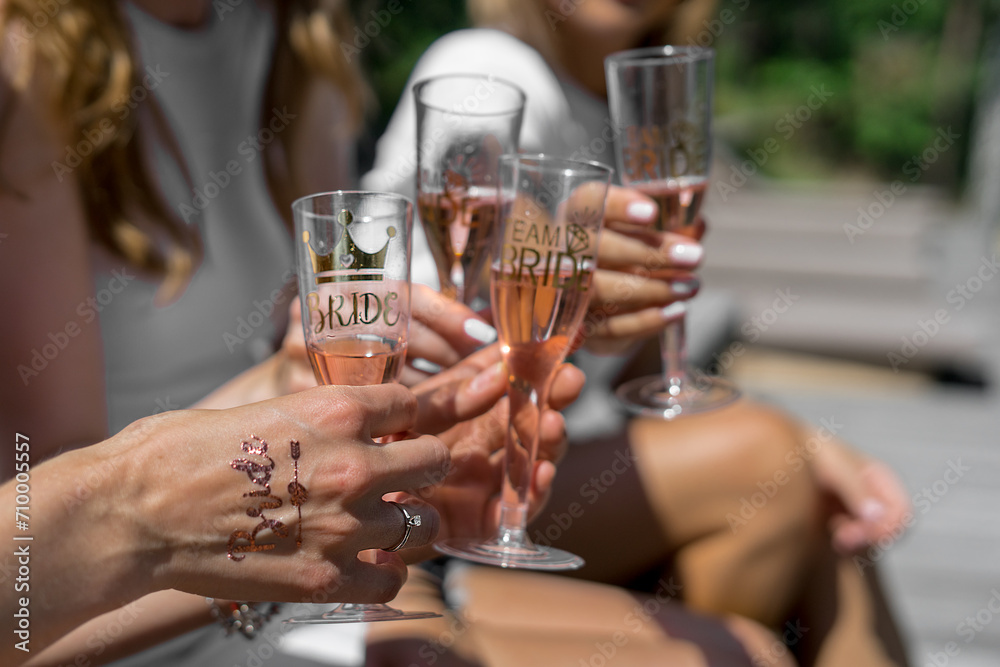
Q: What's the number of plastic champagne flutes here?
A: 4